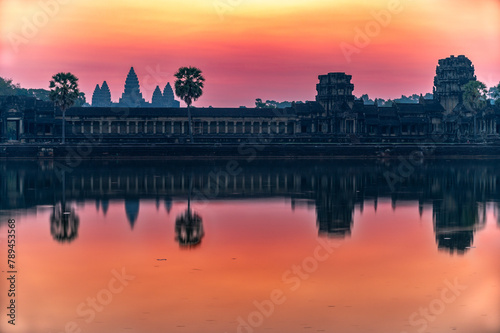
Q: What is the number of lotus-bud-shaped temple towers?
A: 5